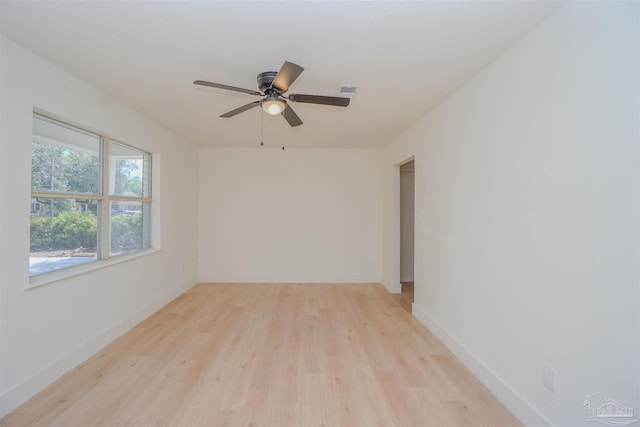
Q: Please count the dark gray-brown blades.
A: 5